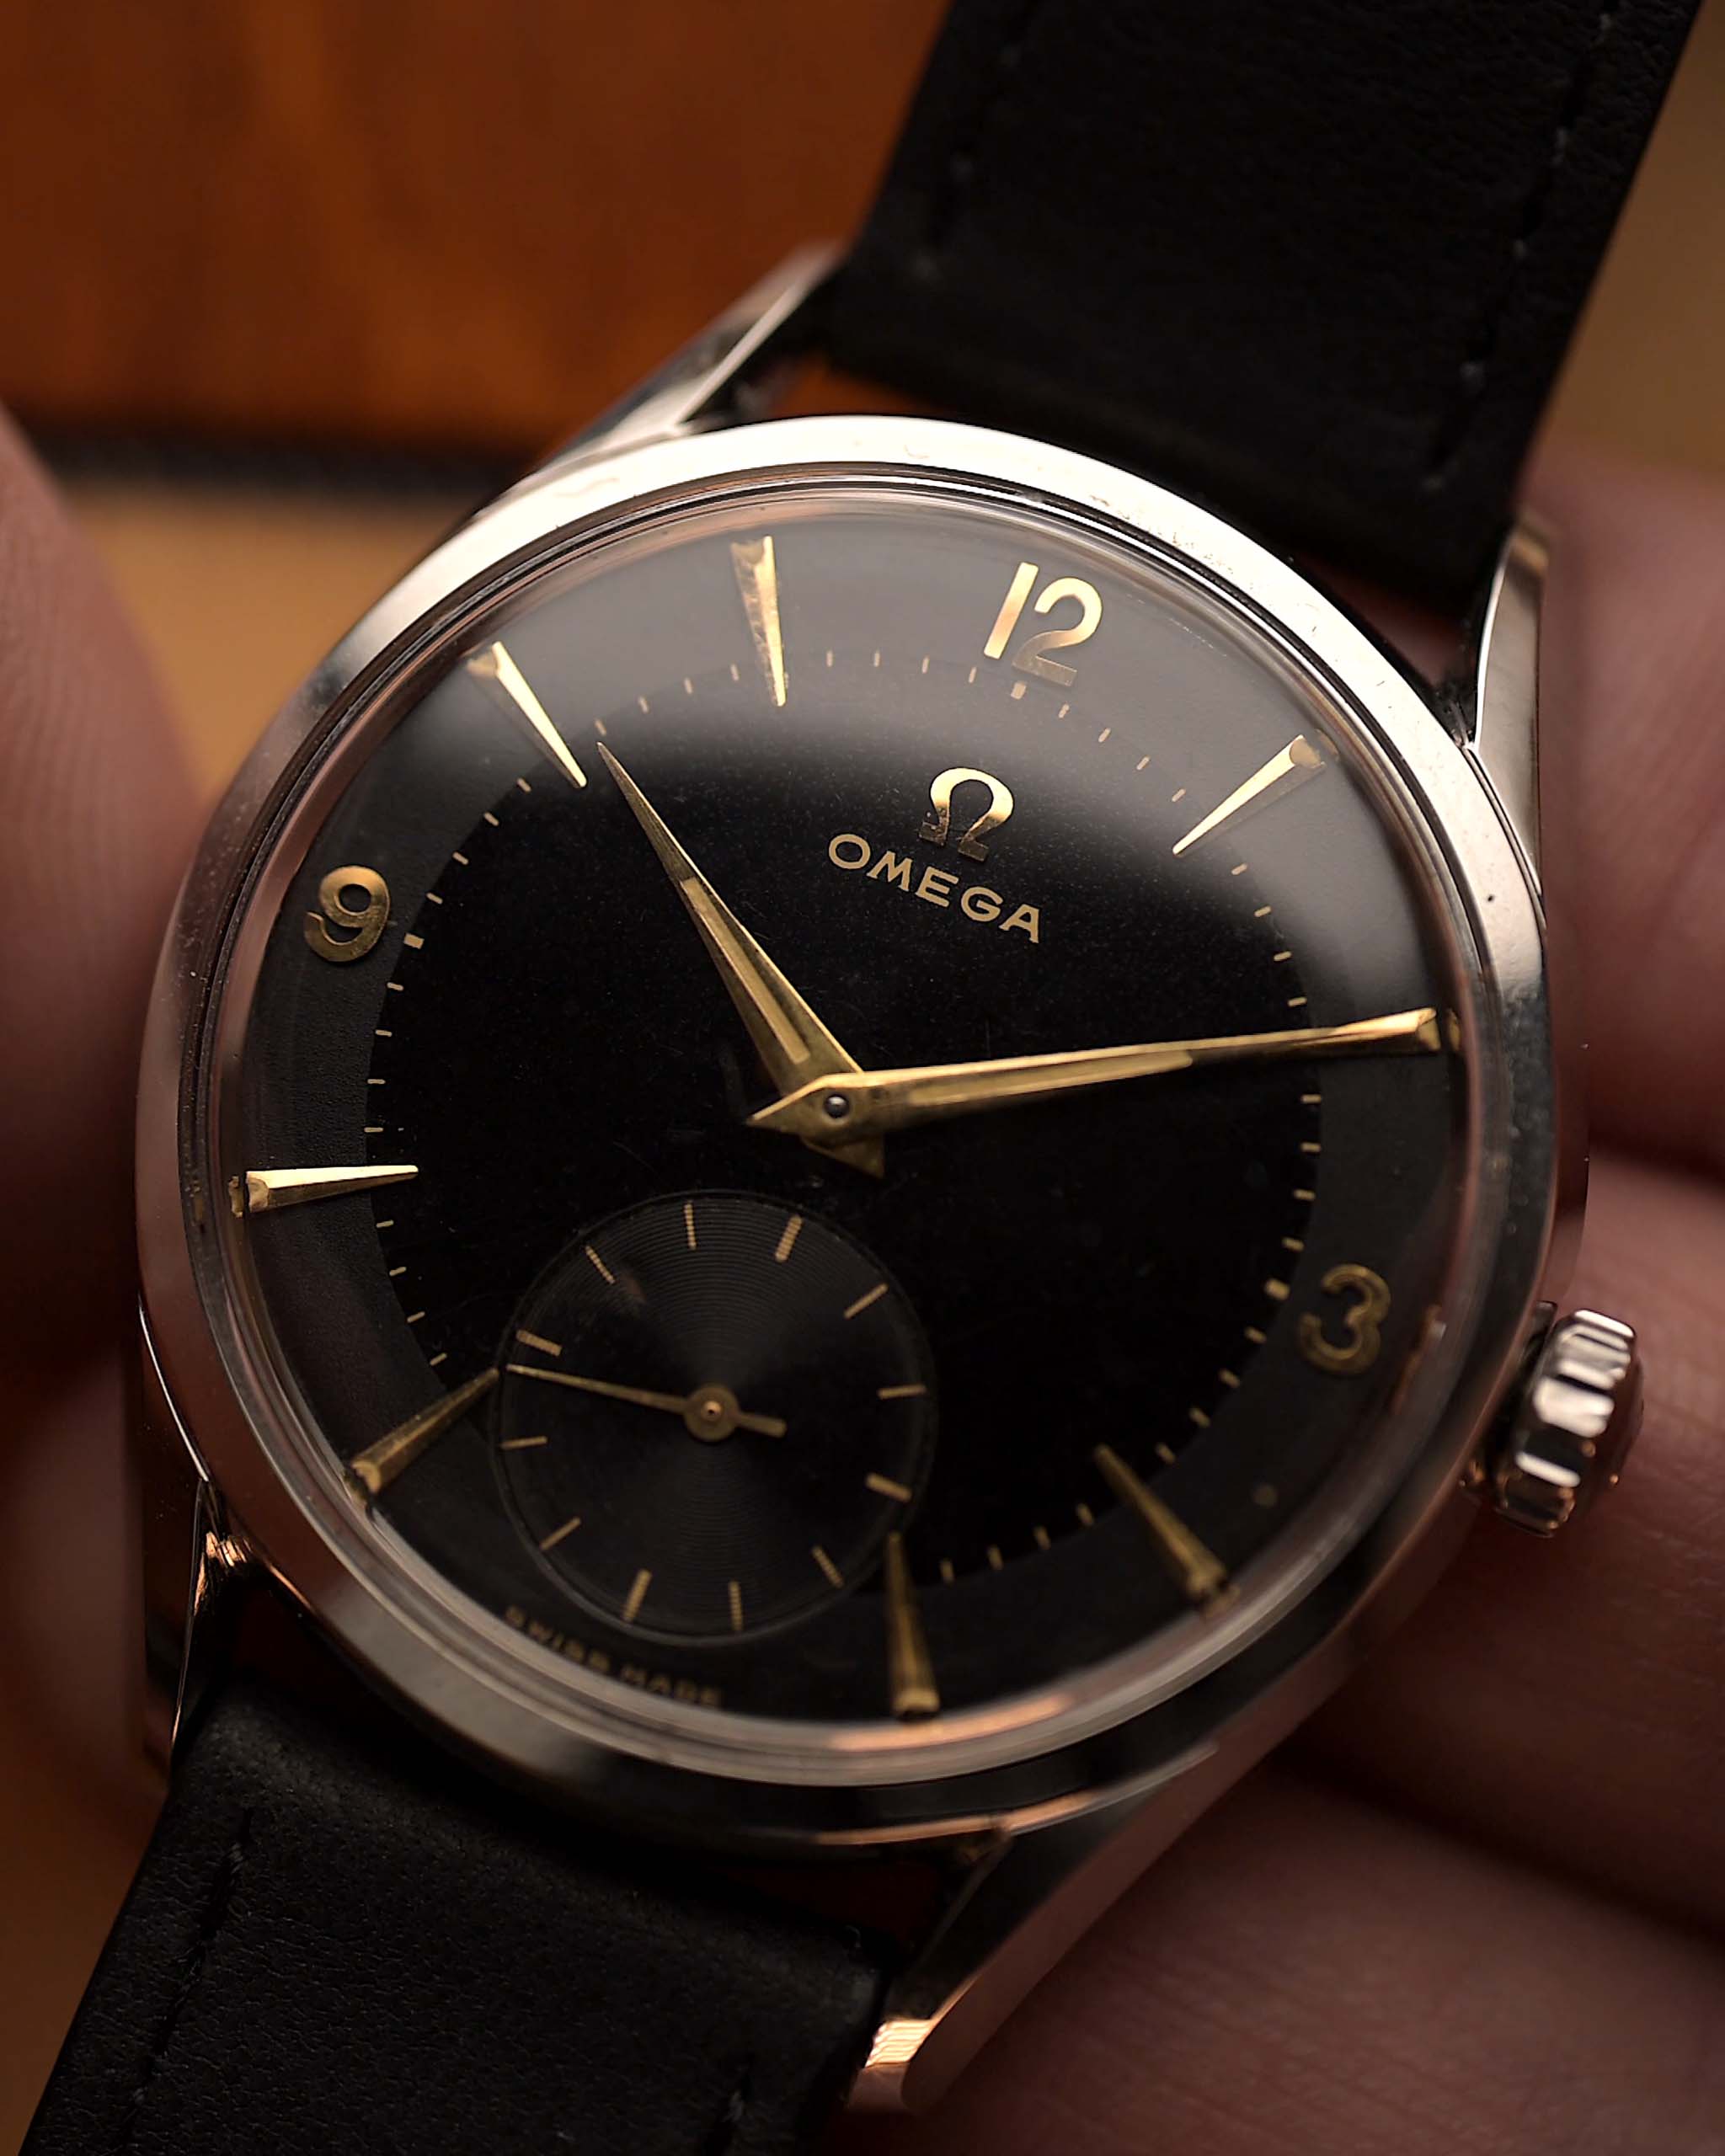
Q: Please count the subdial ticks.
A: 12